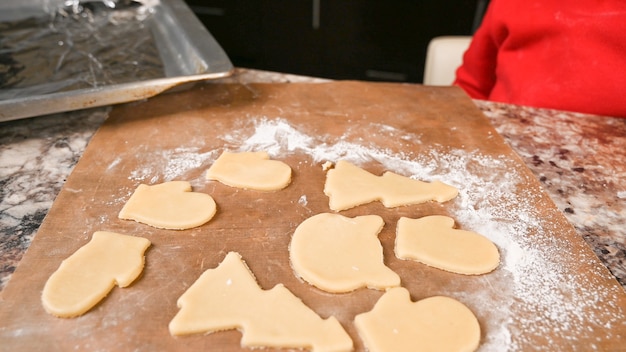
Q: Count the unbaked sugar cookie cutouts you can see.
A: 8